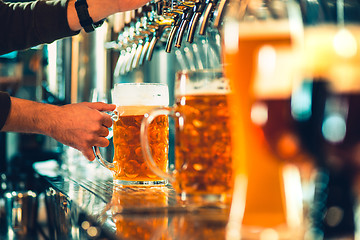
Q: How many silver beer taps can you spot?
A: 11